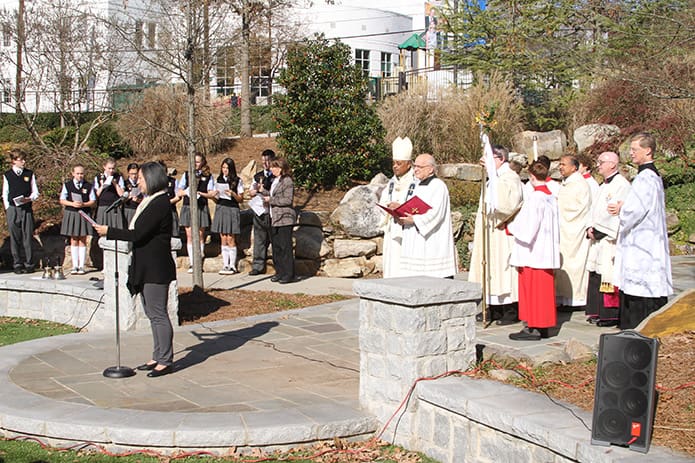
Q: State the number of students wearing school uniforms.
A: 8